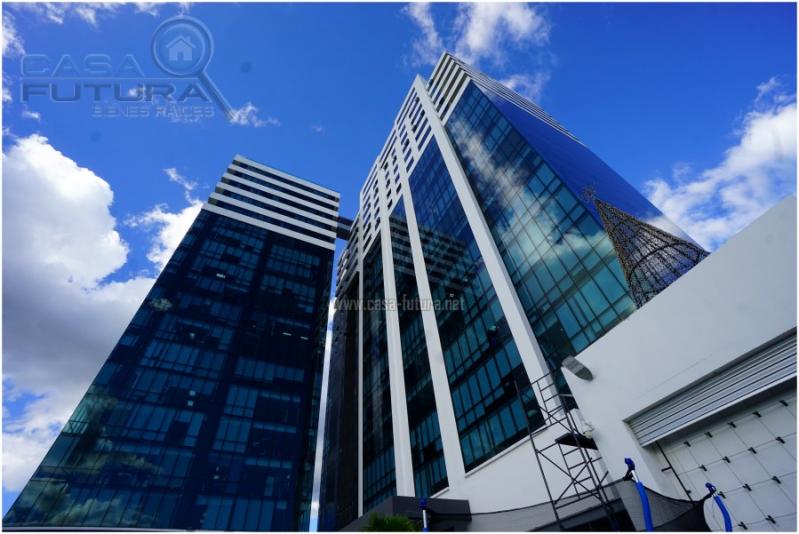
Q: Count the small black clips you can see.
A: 14